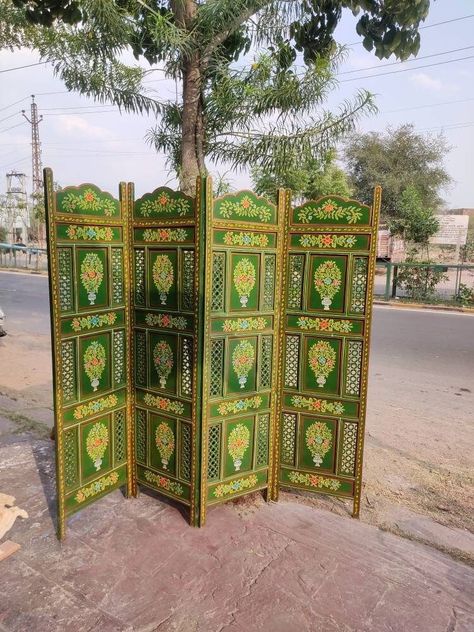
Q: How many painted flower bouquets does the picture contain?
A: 12